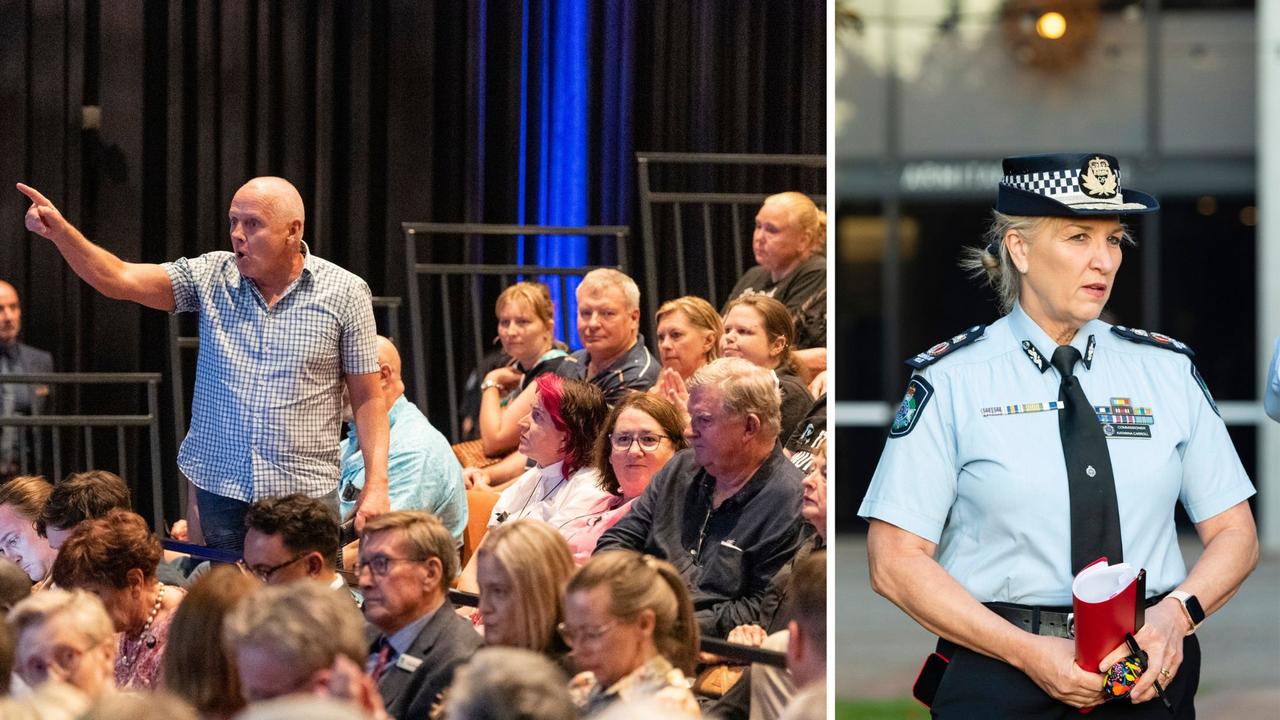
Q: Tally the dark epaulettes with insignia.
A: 2